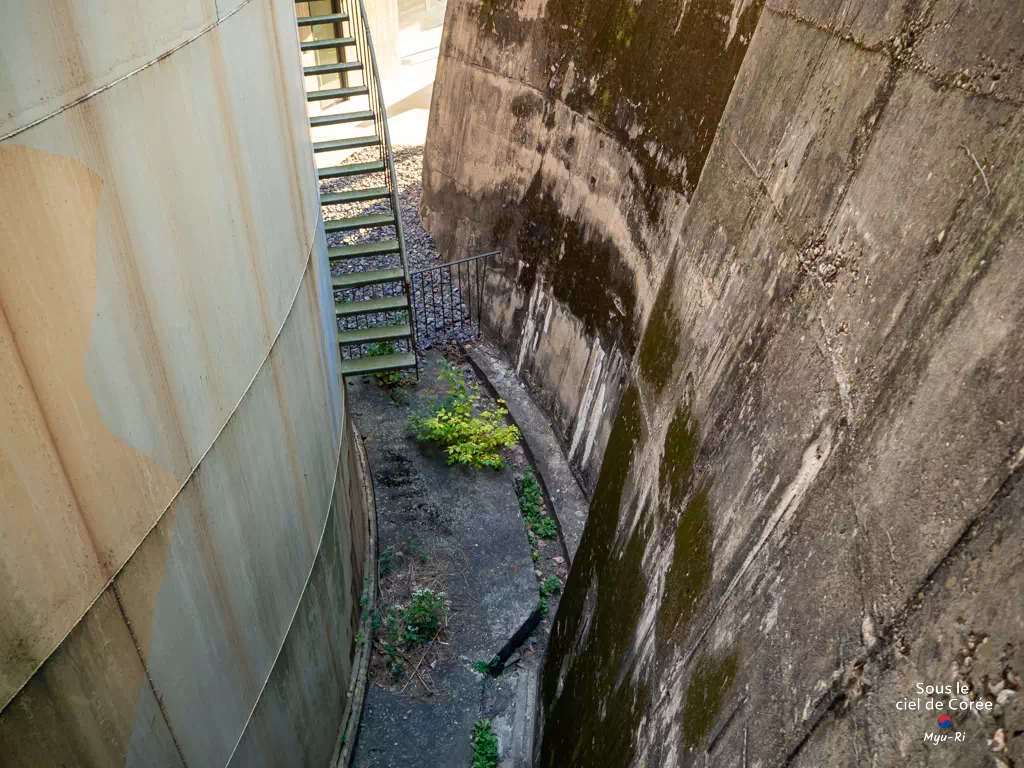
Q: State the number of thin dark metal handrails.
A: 2